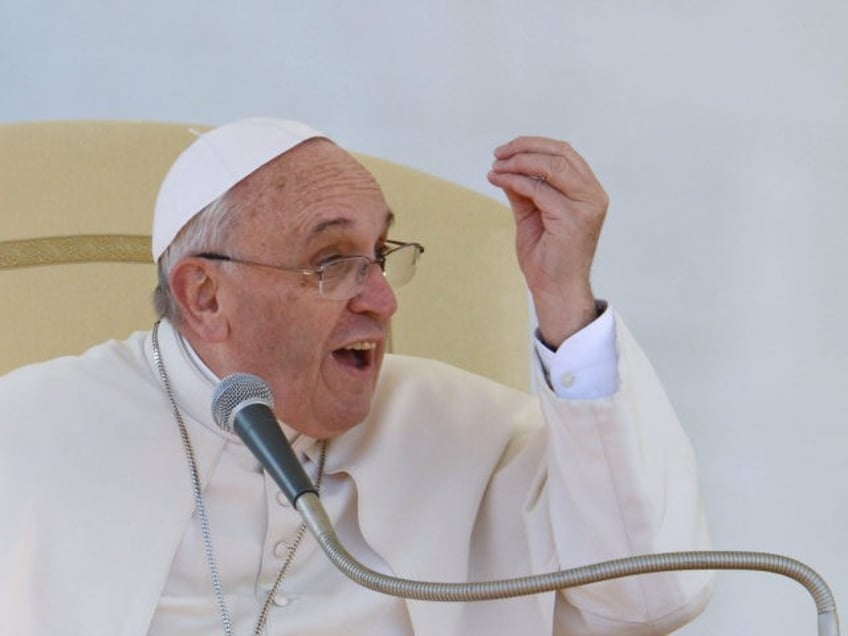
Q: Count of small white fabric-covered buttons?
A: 3